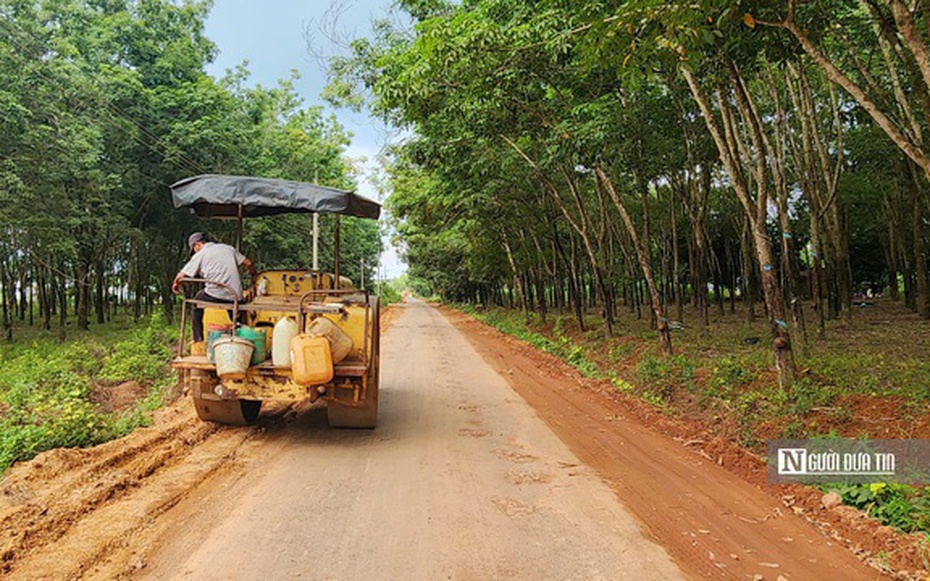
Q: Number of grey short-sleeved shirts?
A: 1